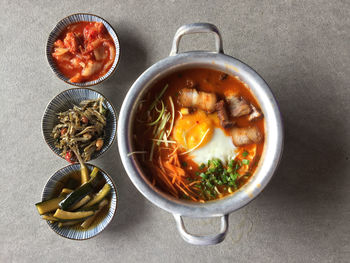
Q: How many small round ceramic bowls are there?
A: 3